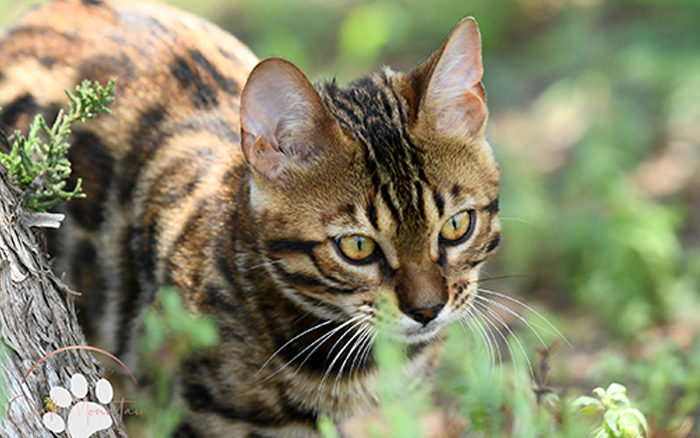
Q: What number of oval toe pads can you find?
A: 4